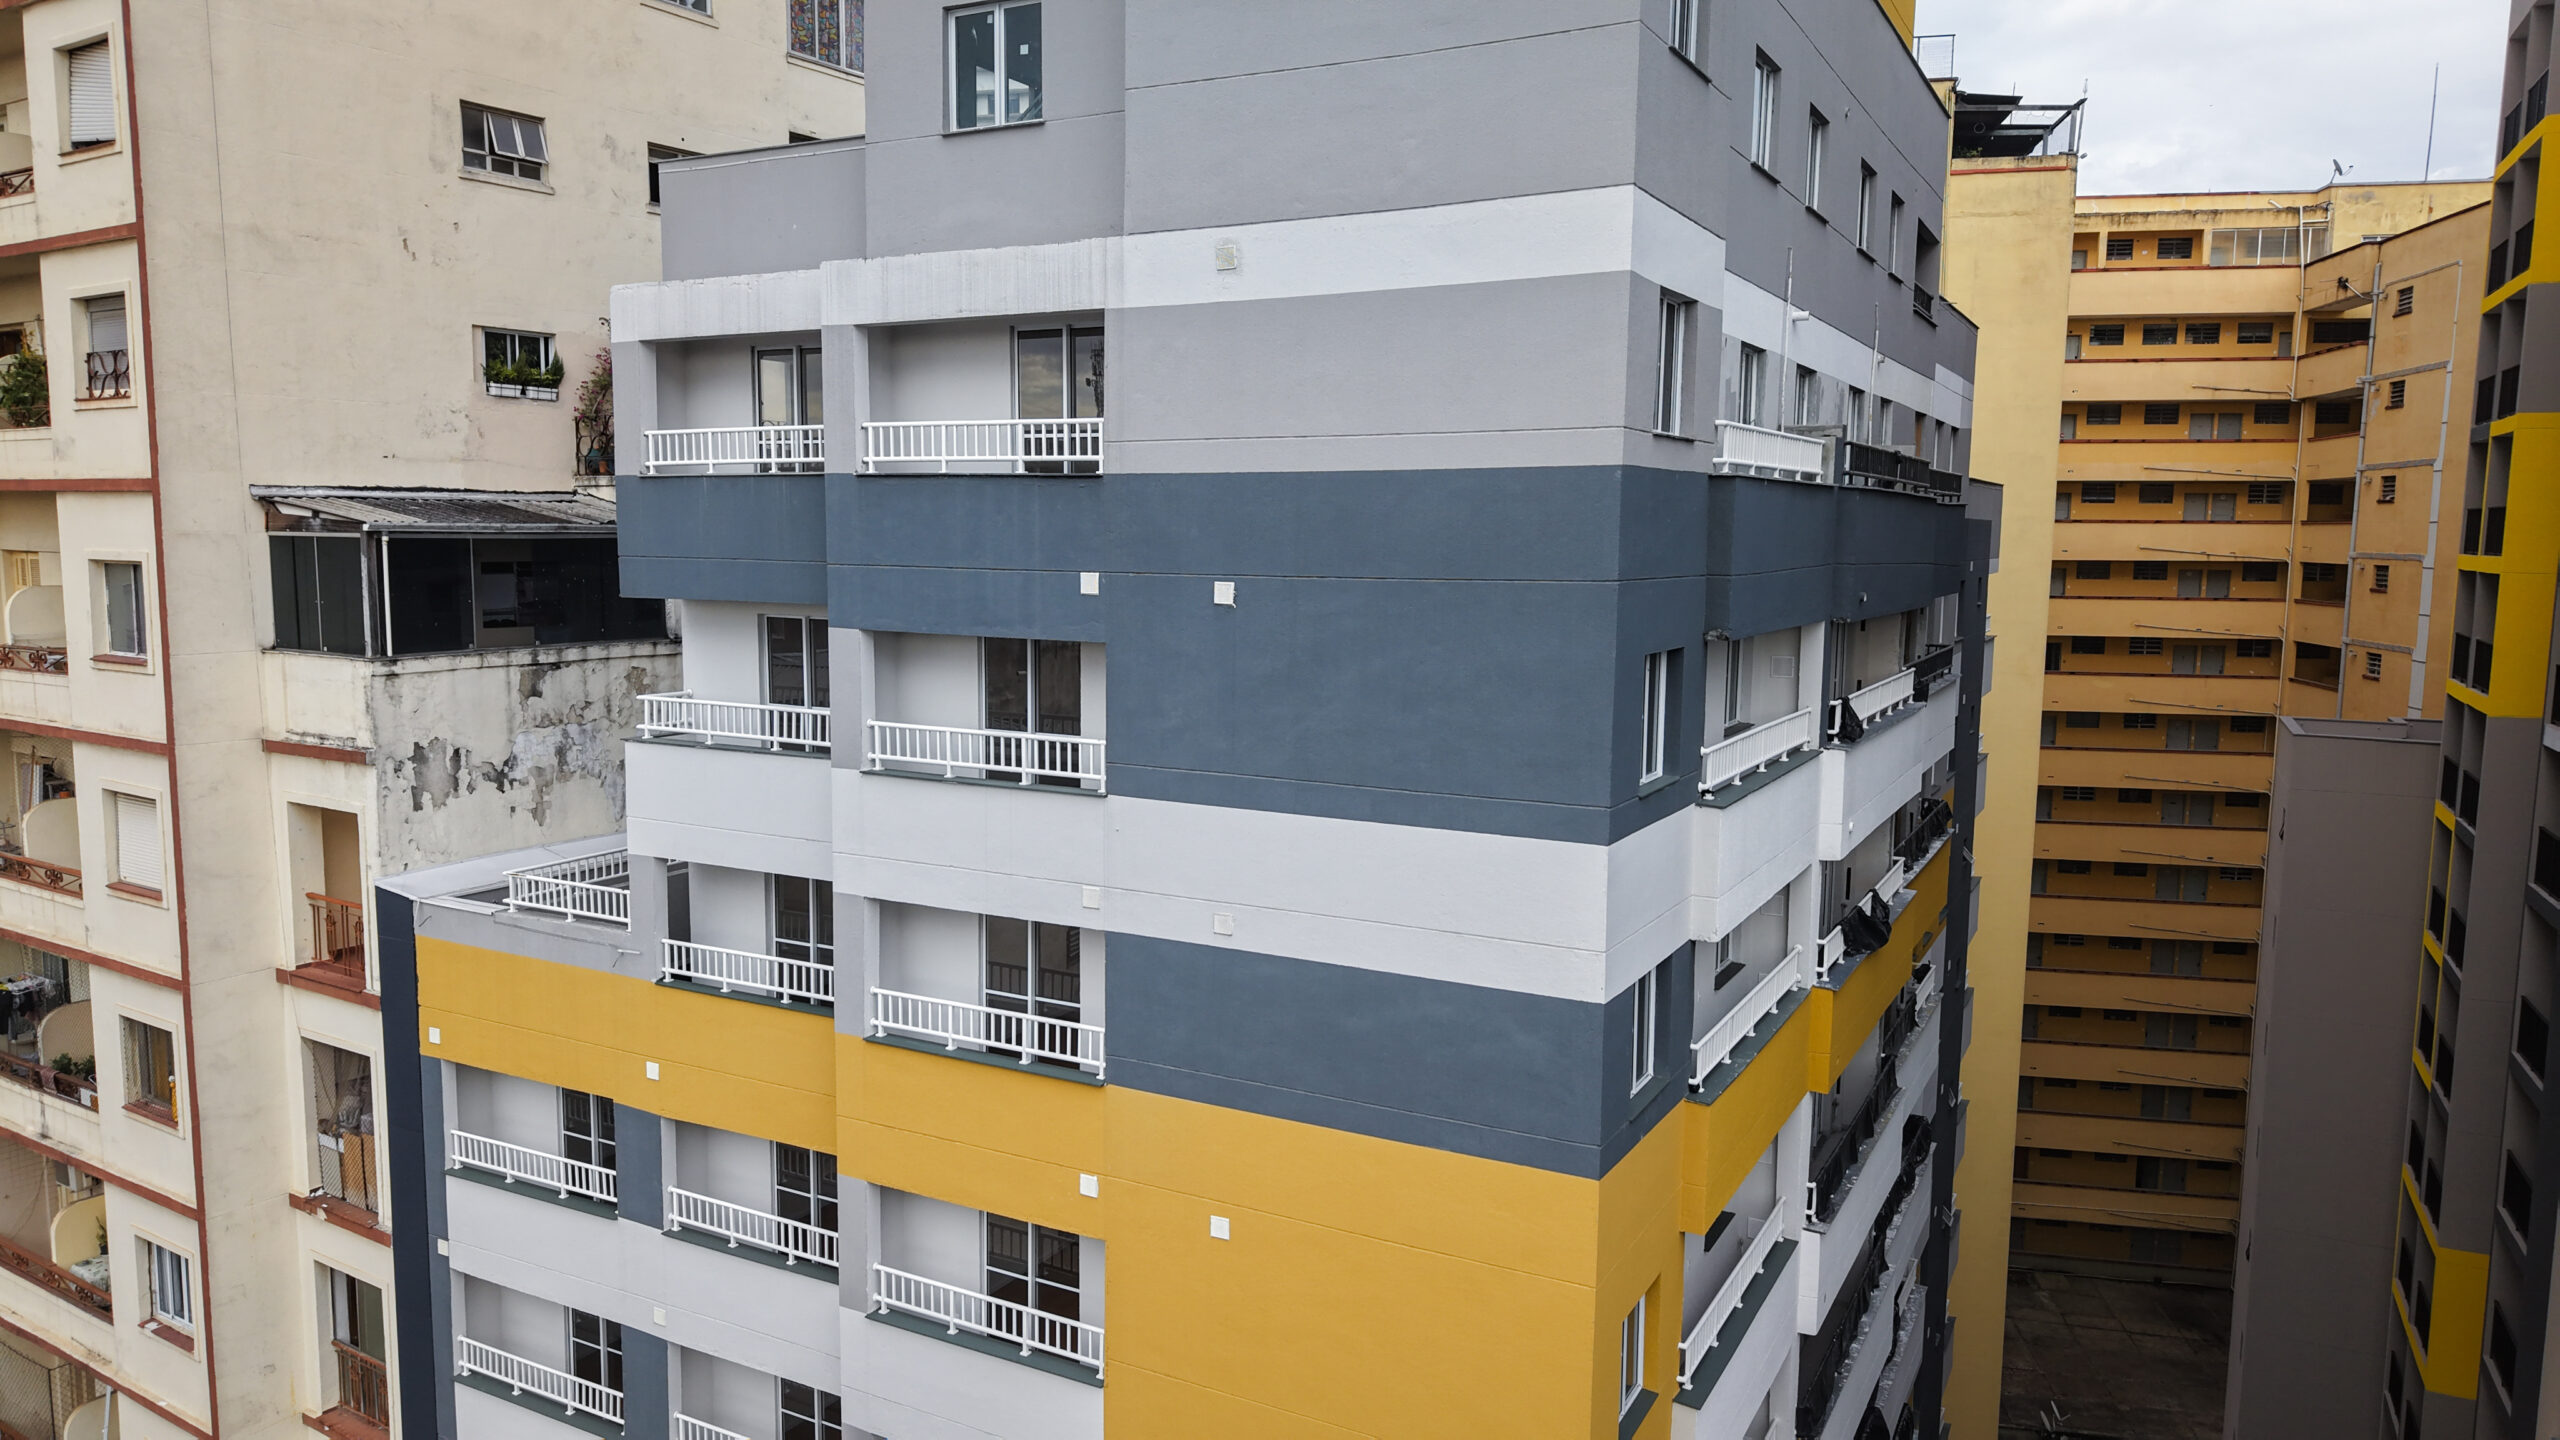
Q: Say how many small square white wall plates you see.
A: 11